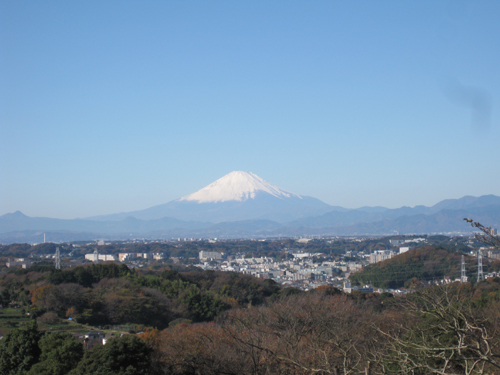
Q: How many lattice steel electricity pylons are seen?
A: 4